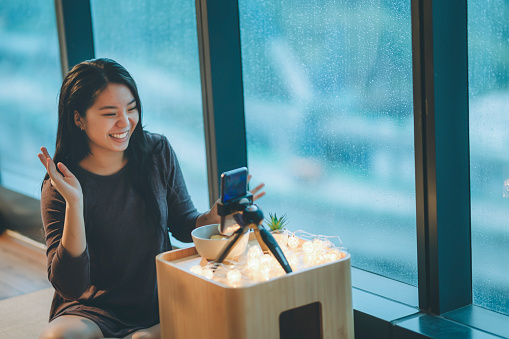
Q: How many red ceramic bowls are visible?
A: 0